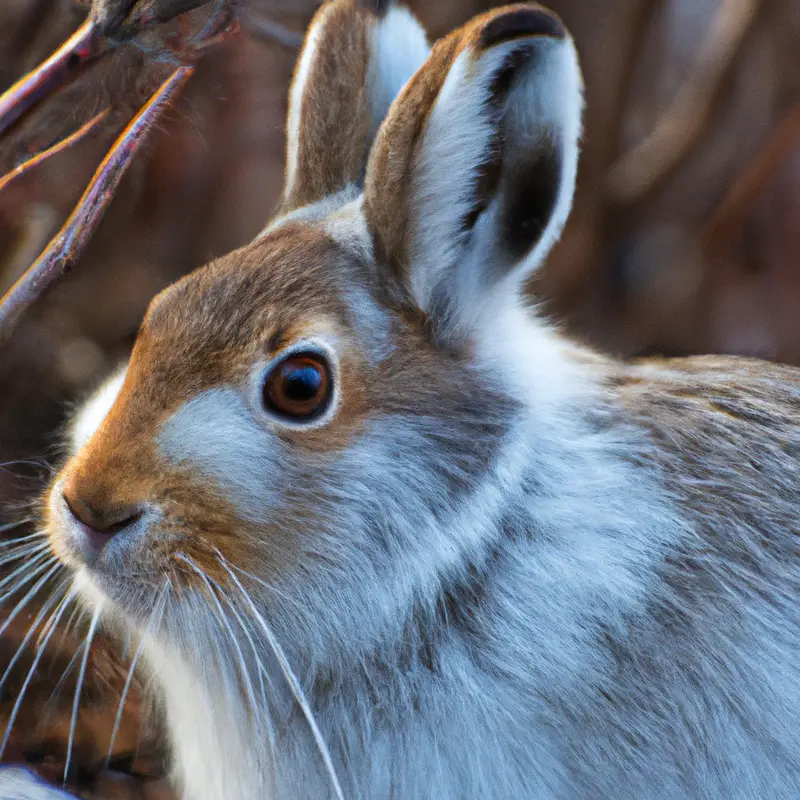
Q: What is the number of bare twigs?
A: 3